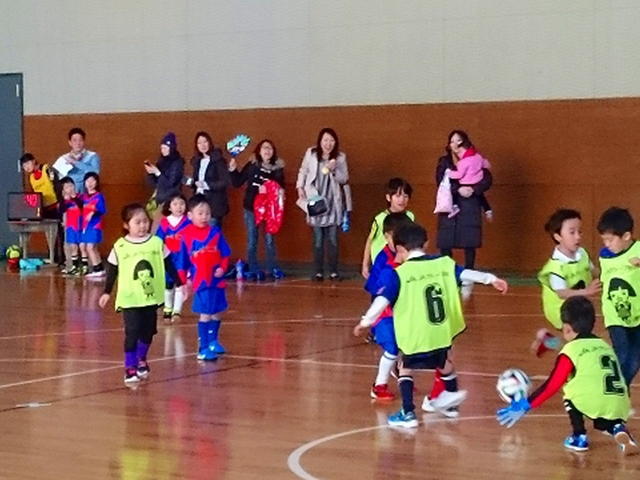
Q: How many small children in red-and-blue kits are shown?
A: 5